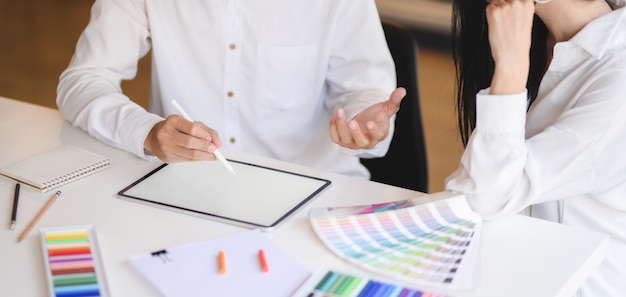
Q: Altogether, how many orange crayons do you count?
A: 1